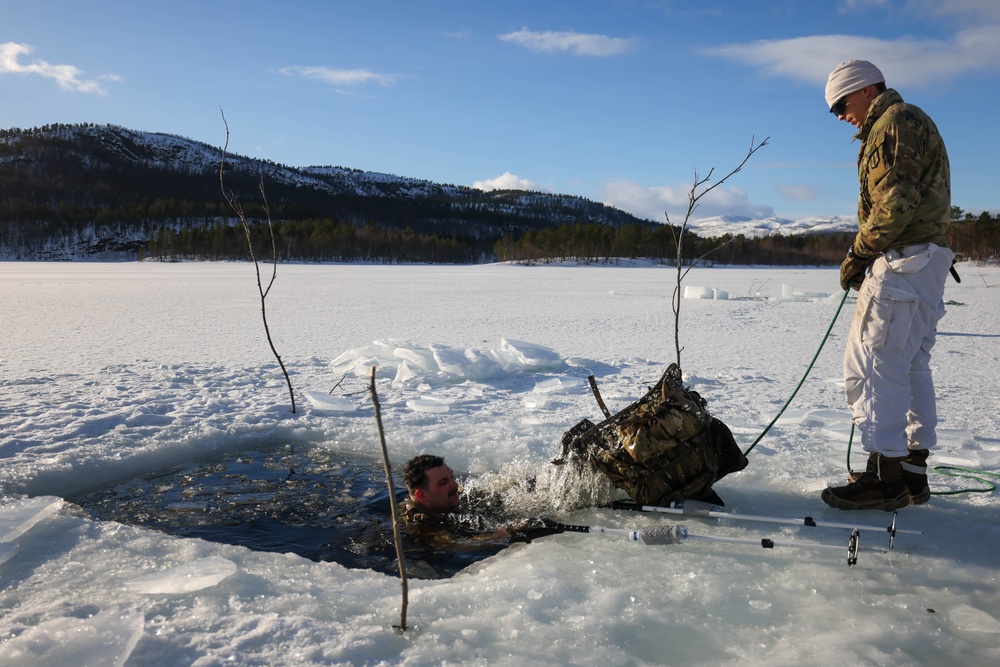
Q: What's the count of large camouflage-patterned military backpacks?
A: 1